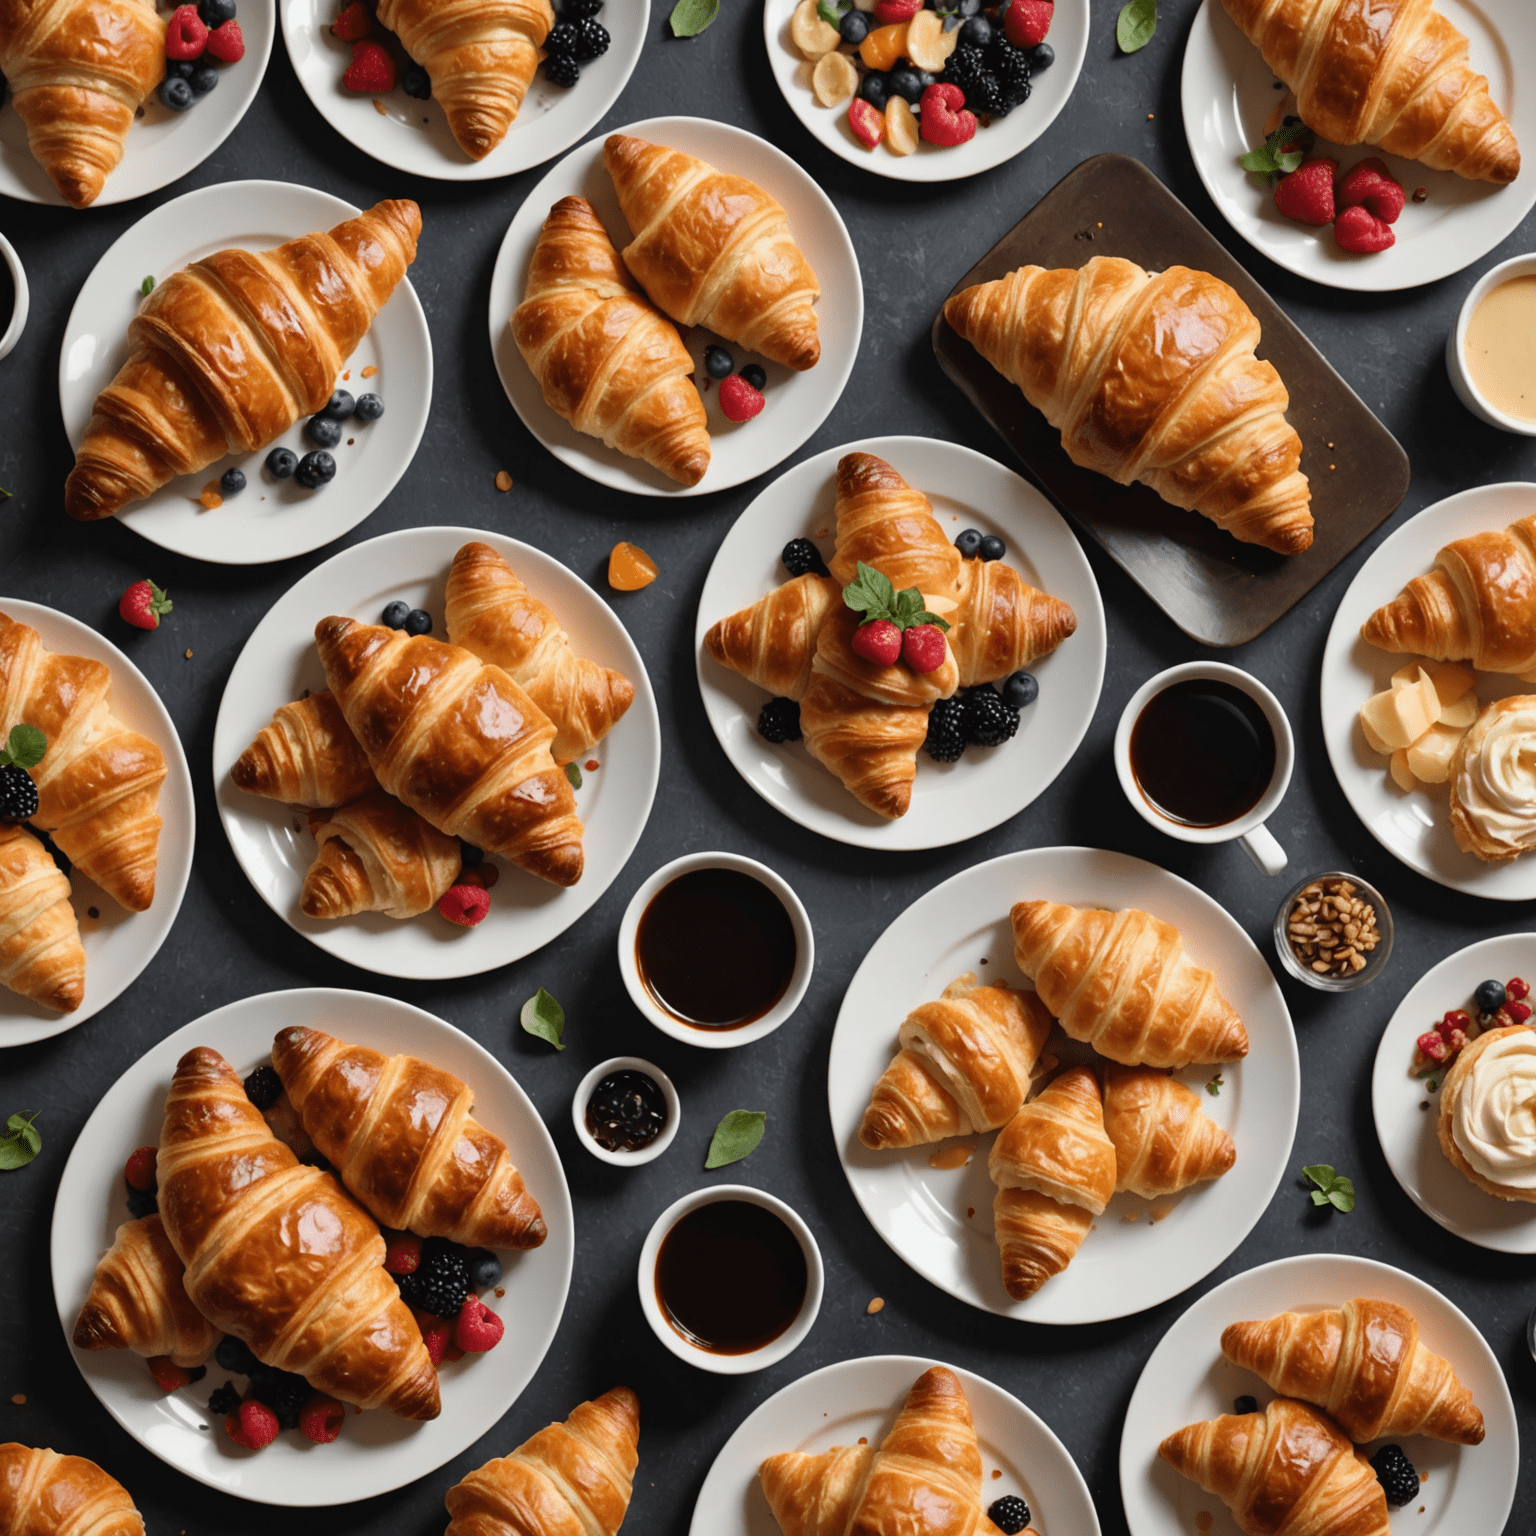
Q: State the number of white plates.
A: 15